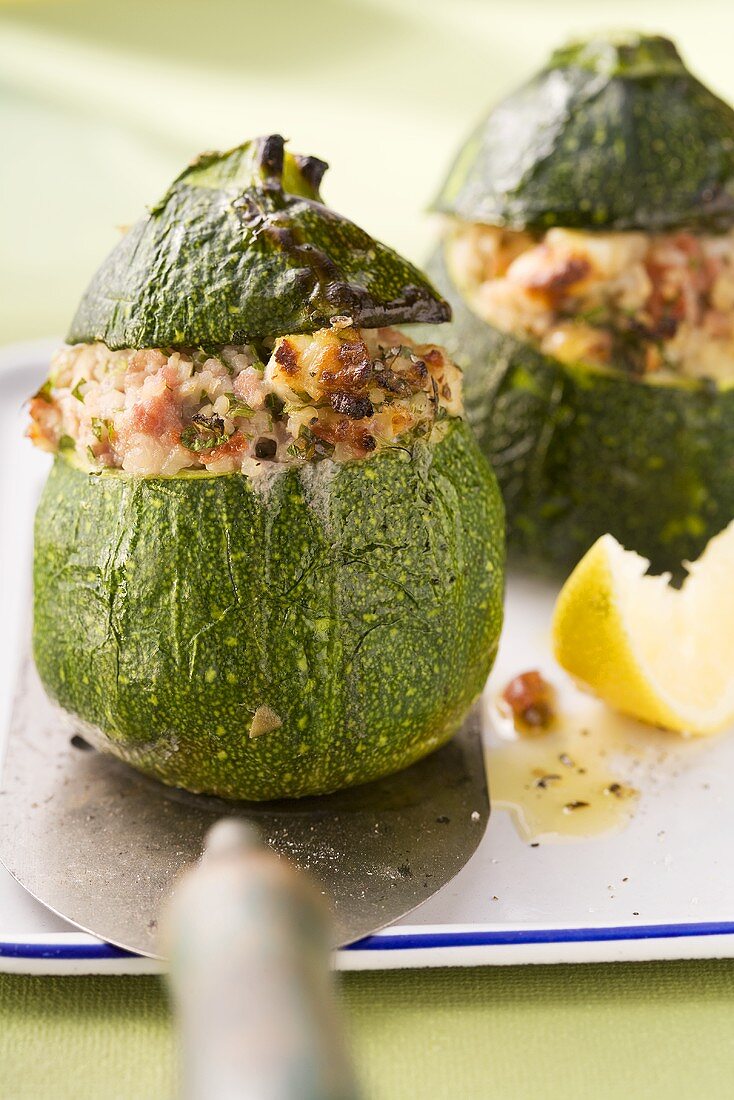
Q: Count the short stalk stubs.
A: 2